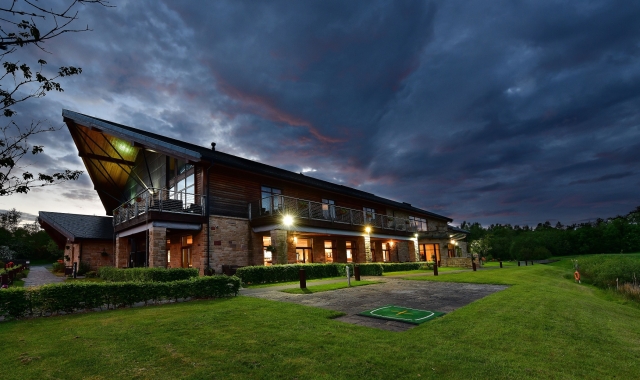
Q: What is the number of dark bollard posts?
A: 8